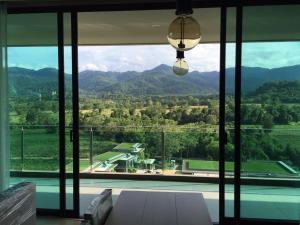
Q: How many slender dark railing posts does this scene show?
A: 3